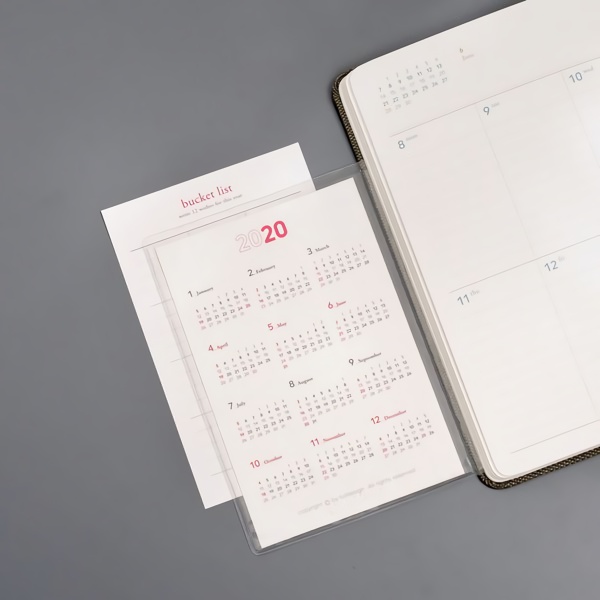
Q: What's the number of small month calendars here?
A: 13